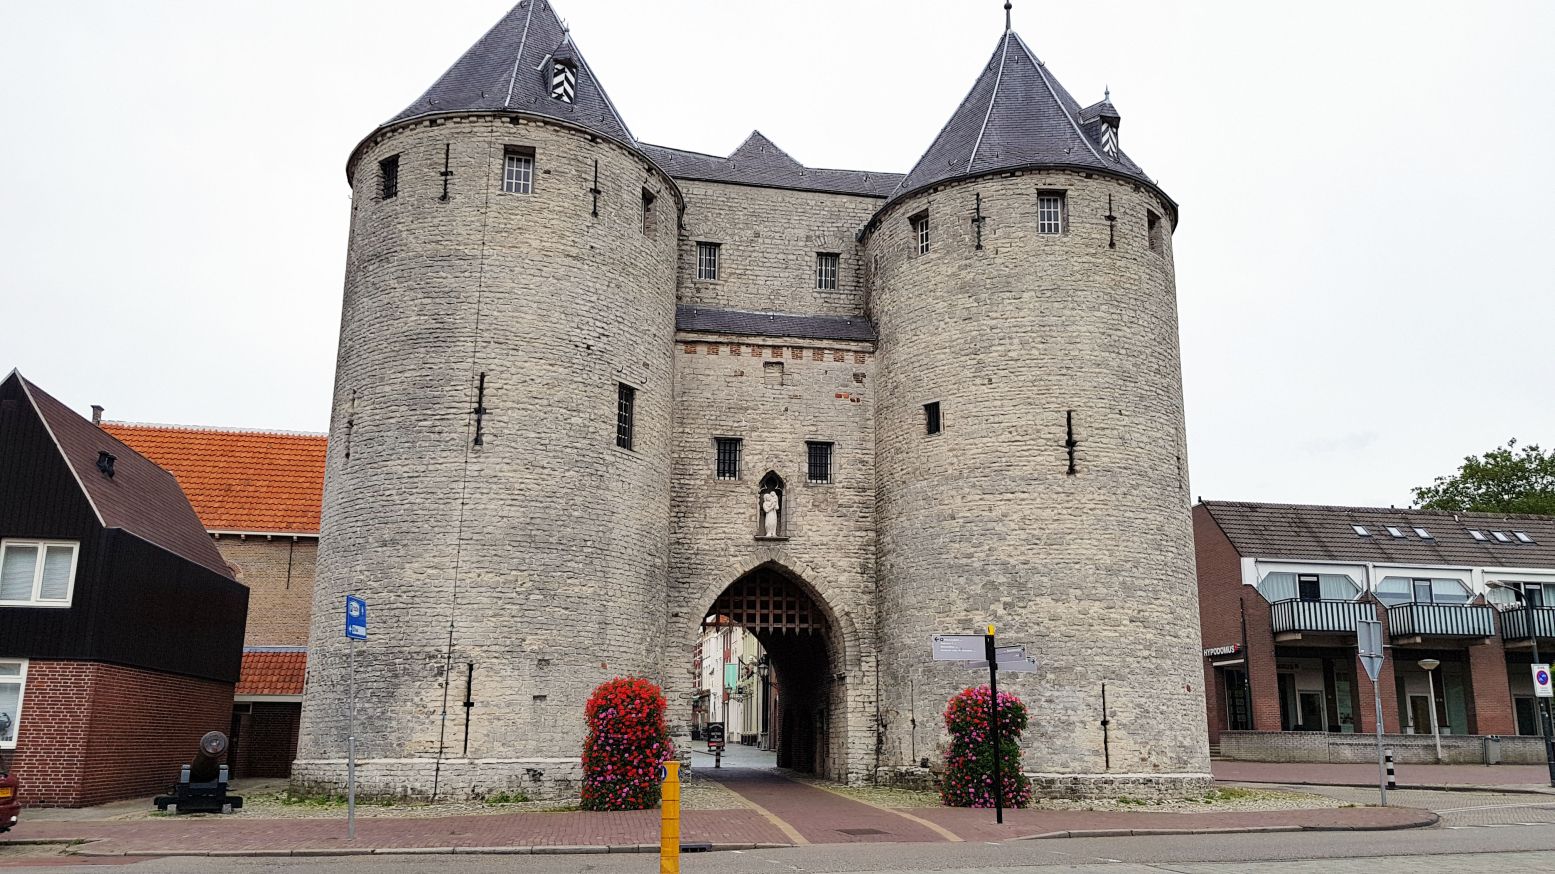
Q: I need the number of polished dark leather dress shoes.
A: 0